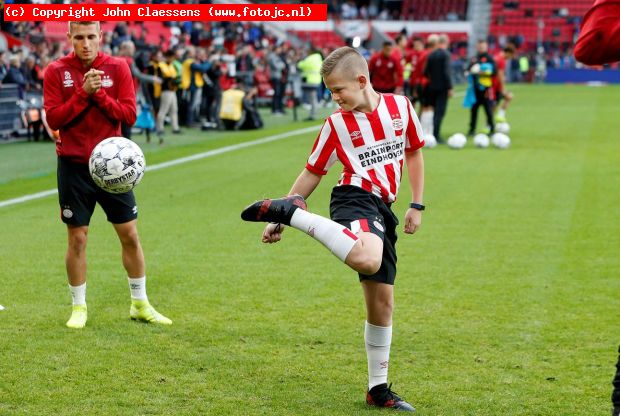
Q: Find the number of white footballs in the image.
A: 6